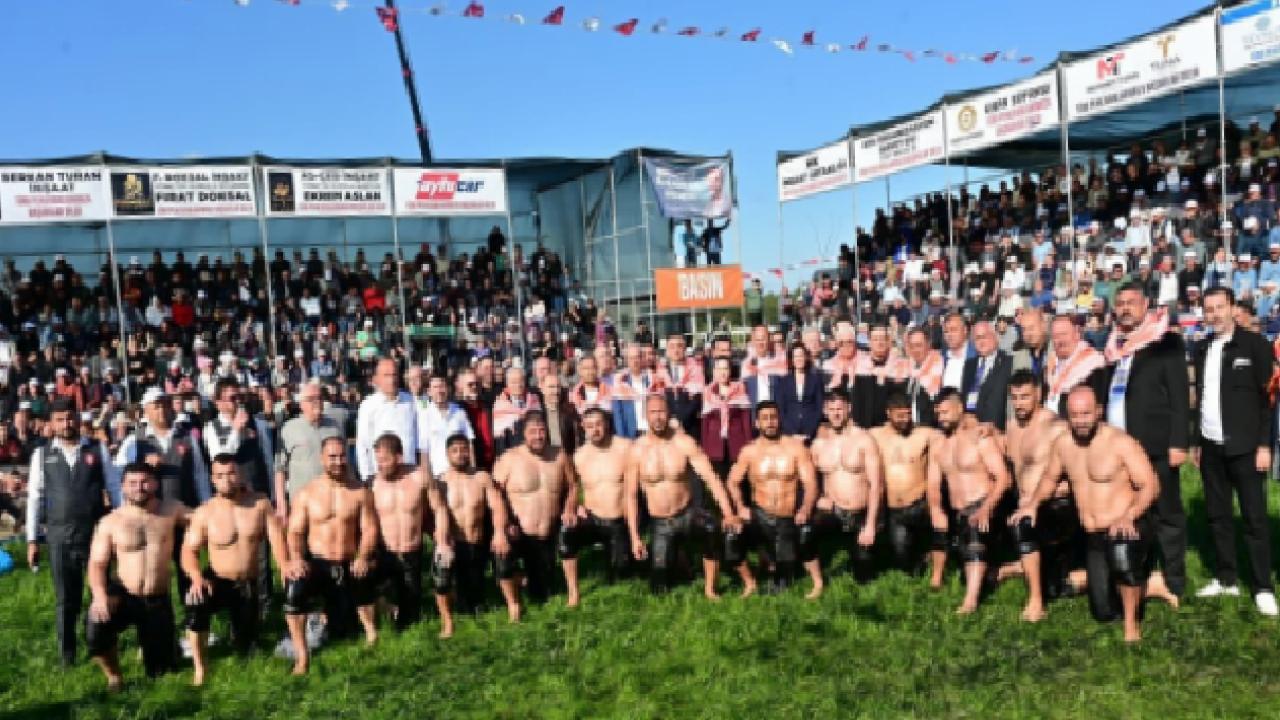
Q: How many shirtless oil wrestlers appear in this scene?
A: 14